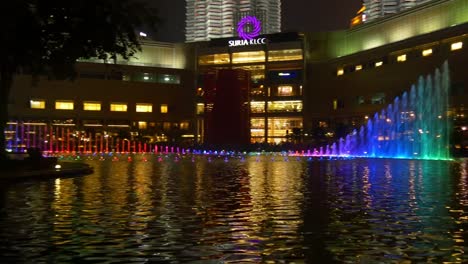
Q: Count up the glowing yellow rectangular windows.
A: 12